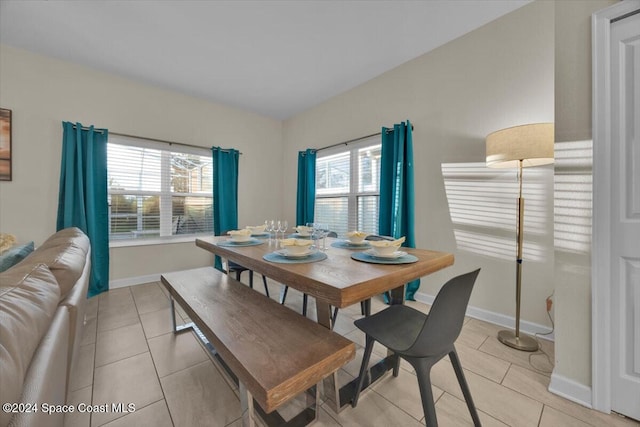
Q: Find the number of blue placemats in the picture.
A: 6